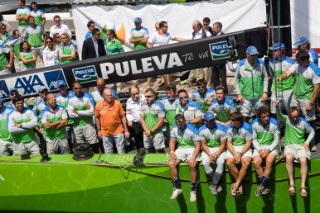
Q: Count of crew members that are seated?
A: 5